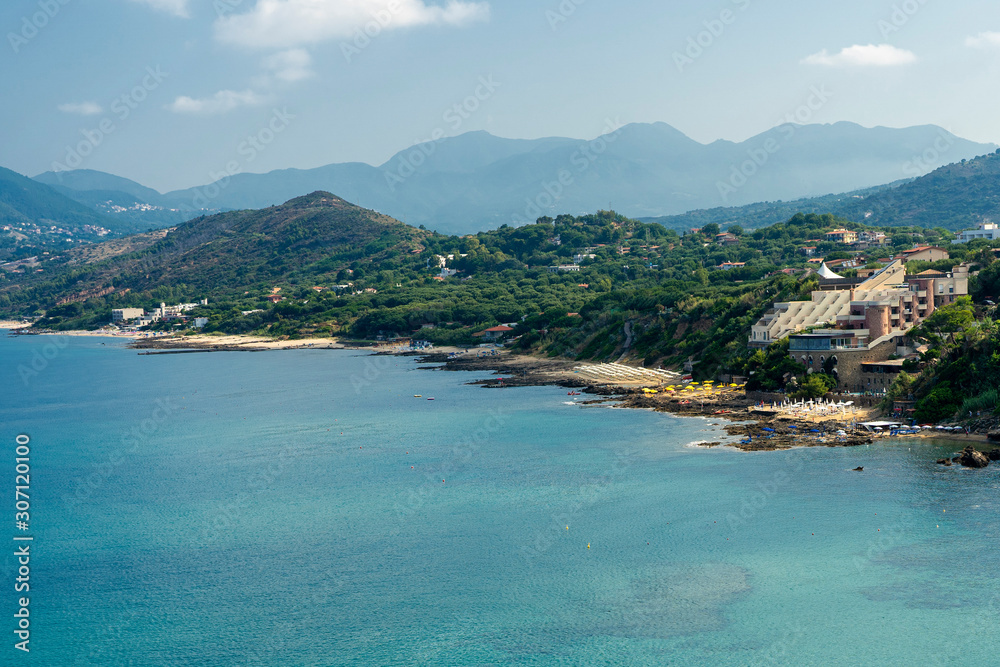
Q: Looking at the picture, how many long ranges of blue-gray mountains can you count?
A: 1